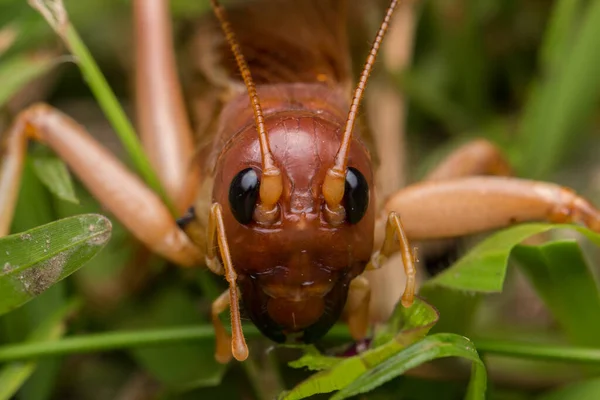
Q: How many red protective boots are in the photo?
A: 0